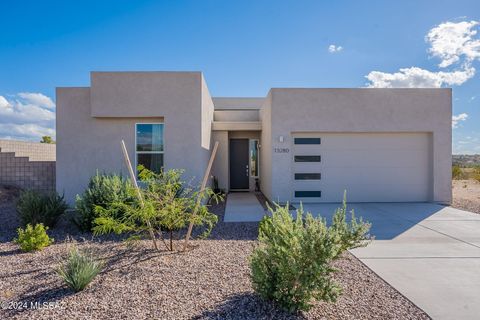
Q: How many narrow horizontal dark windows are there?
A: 4